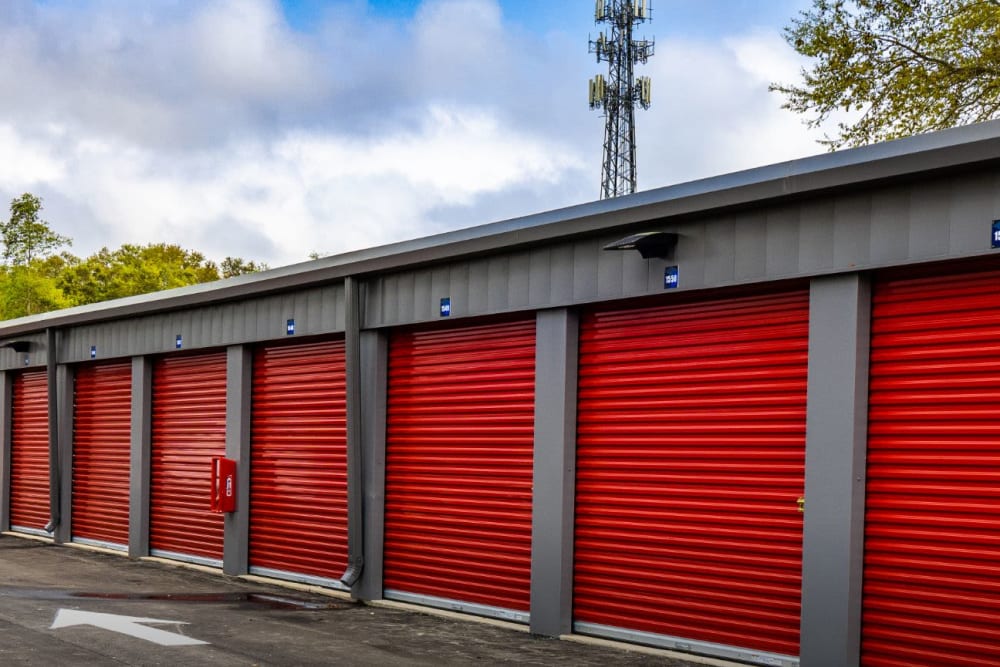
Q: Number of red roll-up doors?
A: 7